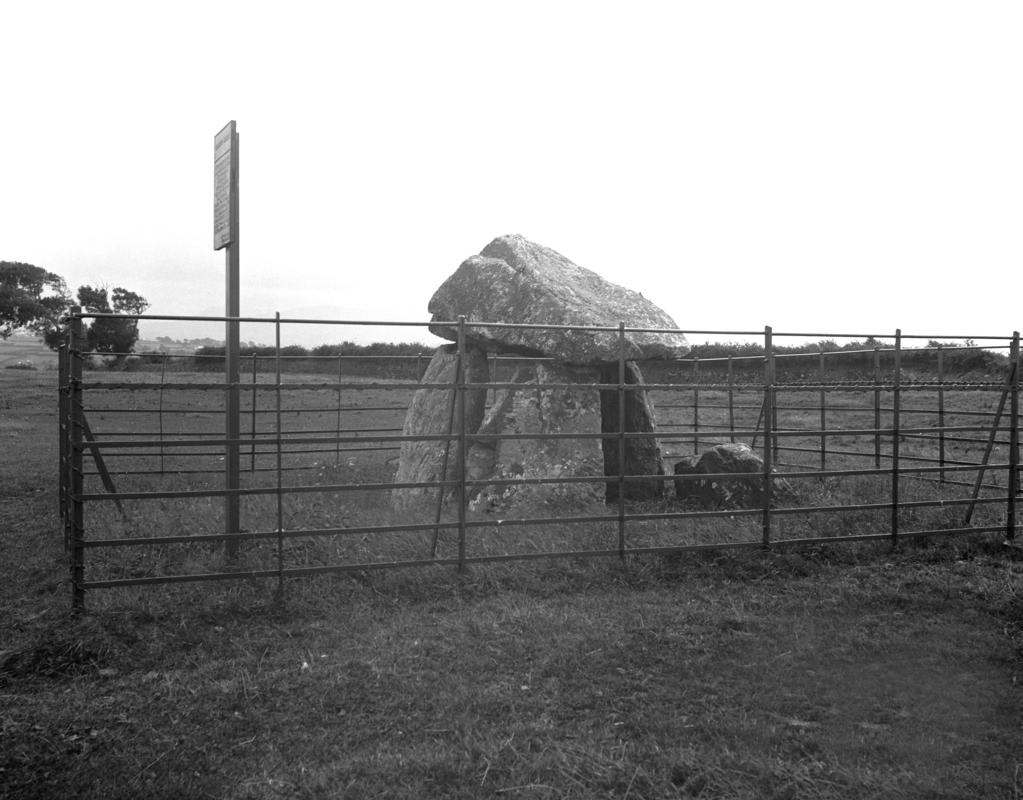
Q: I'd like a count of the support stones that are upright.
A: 3